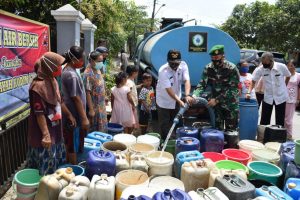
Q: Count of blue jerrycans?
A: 13